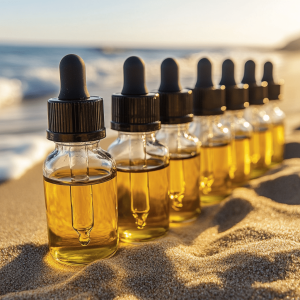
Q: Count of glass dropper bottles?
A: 7